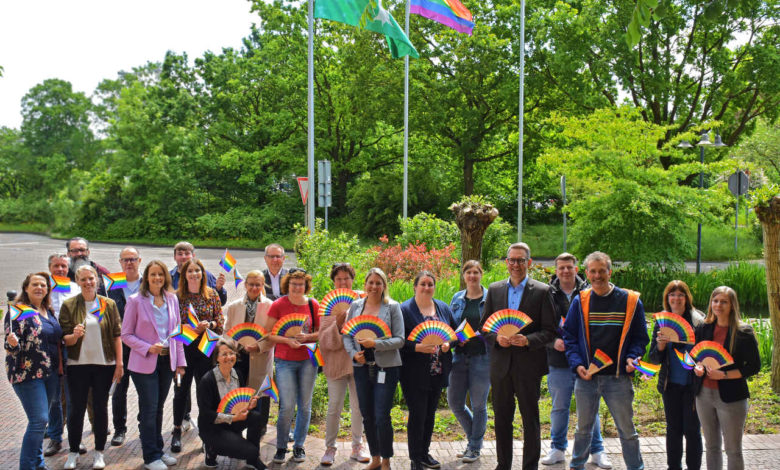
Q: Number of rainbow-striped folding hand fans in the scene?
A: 10